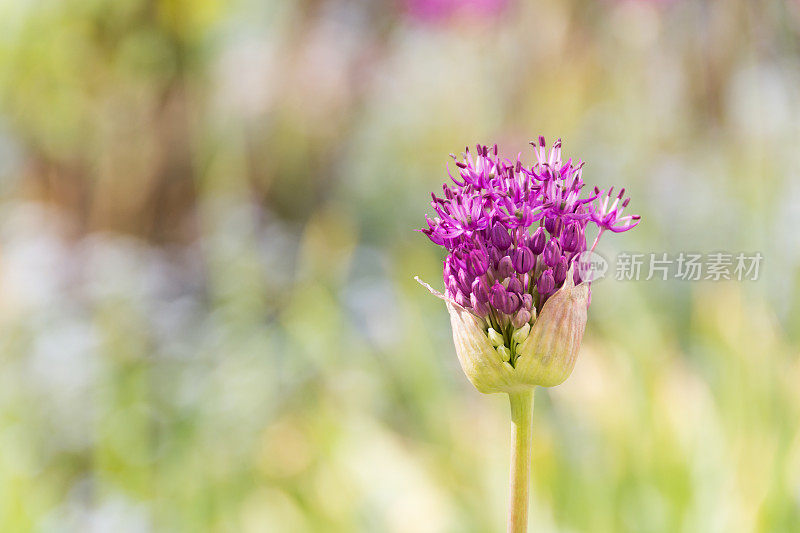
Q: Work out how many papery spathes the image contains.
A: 2